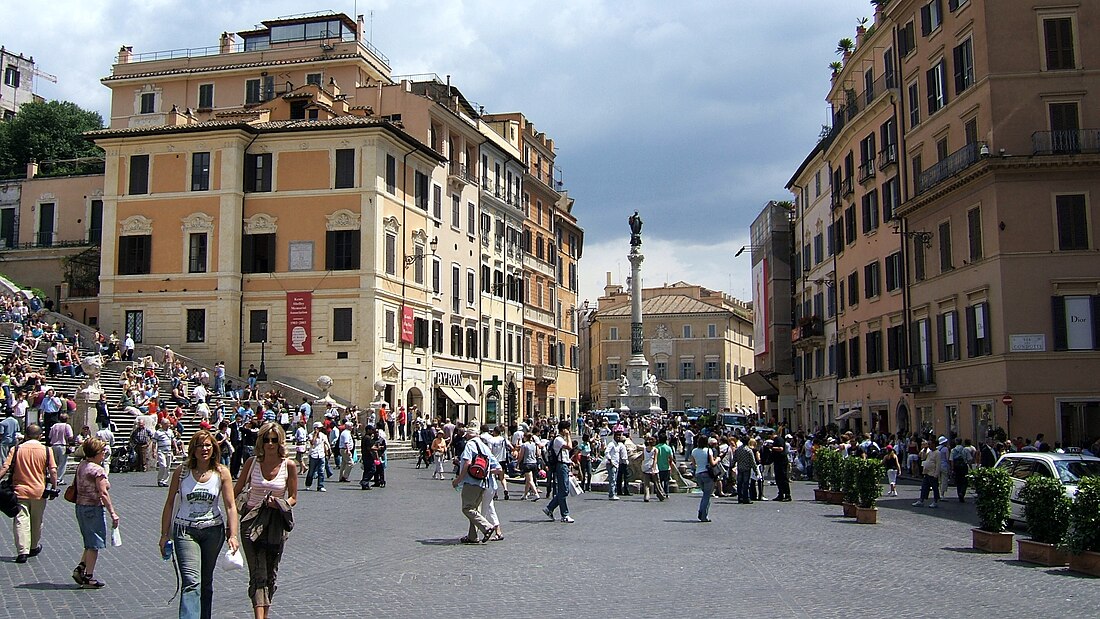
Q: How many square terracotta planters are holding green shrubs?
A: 7